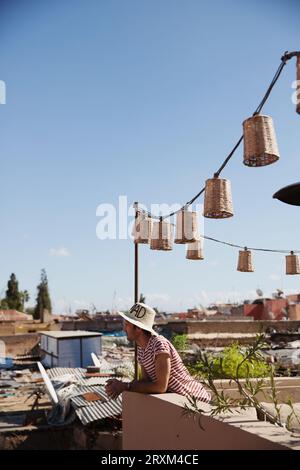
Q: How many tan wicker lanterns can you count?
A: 9